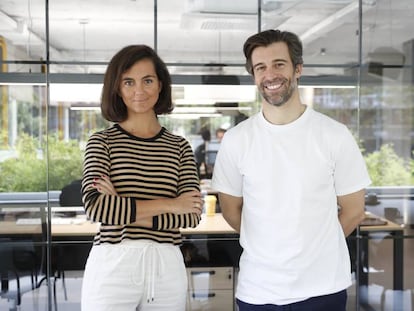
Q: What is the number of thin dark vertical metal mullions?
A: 4